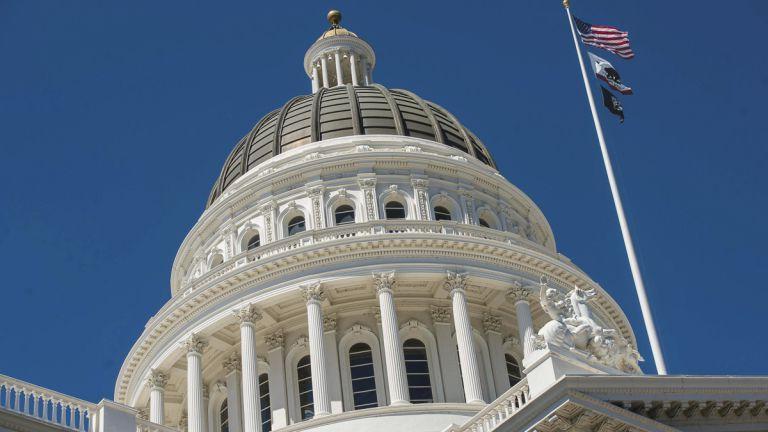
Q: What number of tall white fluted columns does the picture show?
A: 7